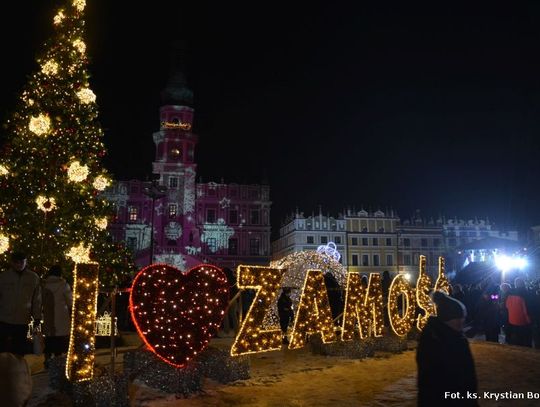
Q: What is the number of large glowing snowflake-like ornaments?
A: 13